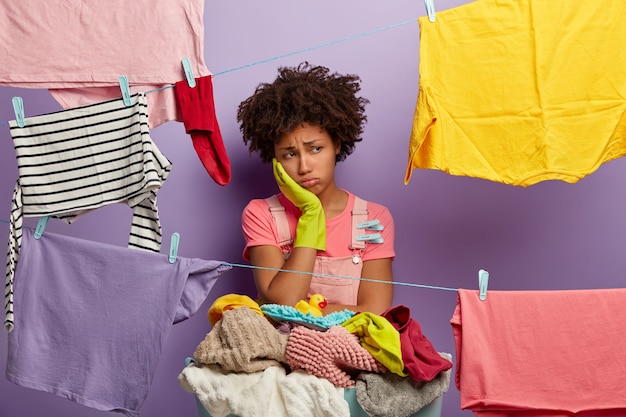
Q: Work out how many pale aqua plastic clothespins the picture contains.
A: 9